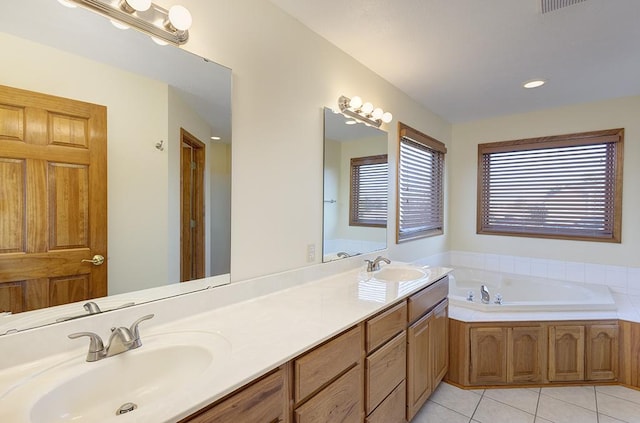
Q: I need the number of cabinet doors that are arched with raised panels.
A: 4